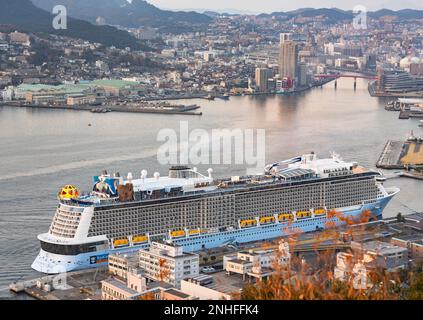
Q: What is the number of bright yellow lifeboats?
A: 9